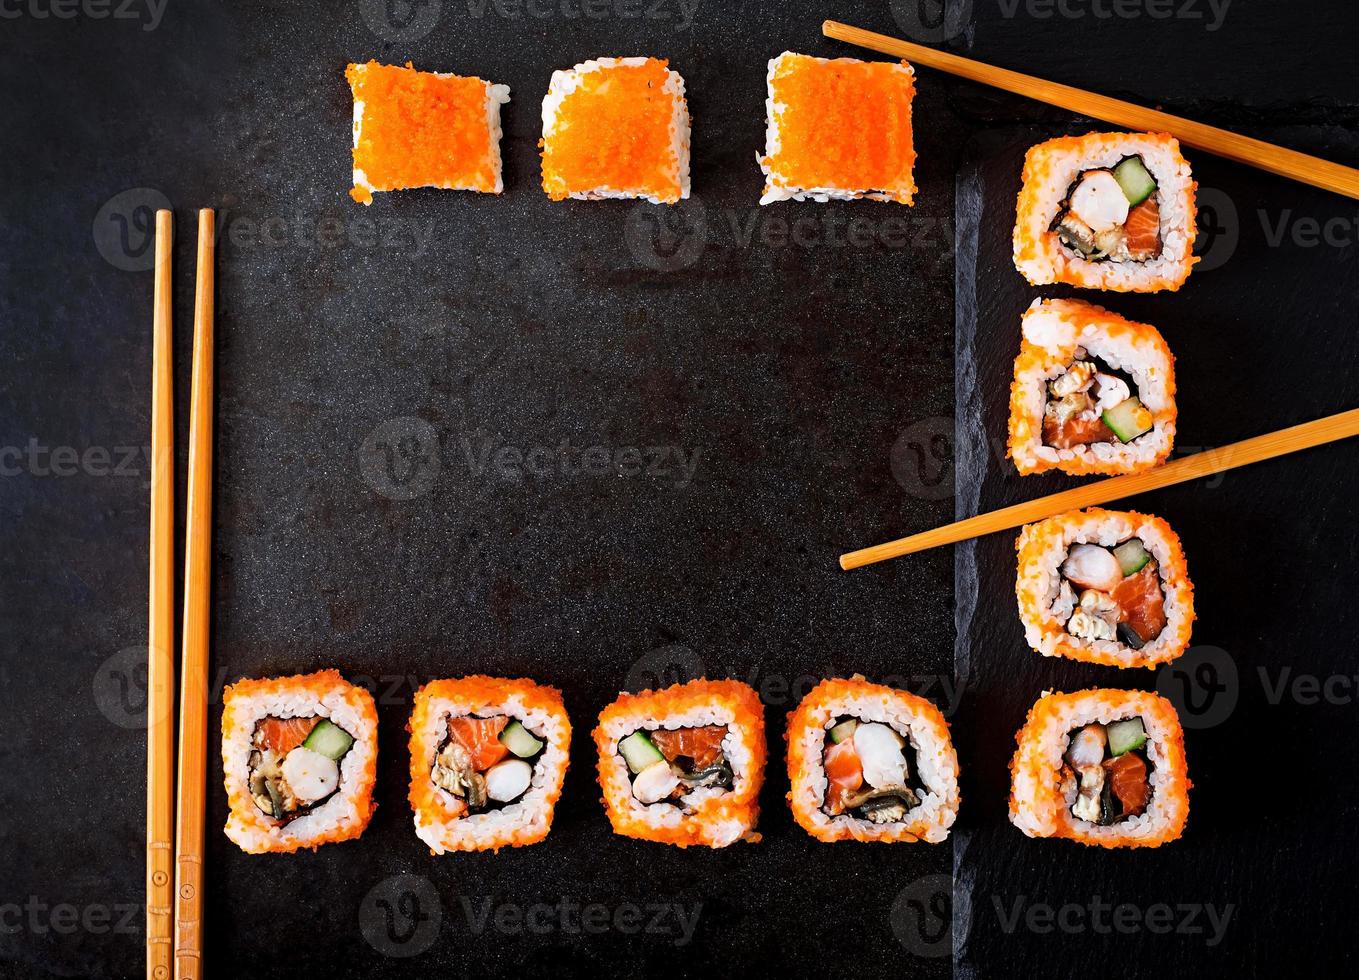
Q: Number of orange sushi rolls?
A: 11